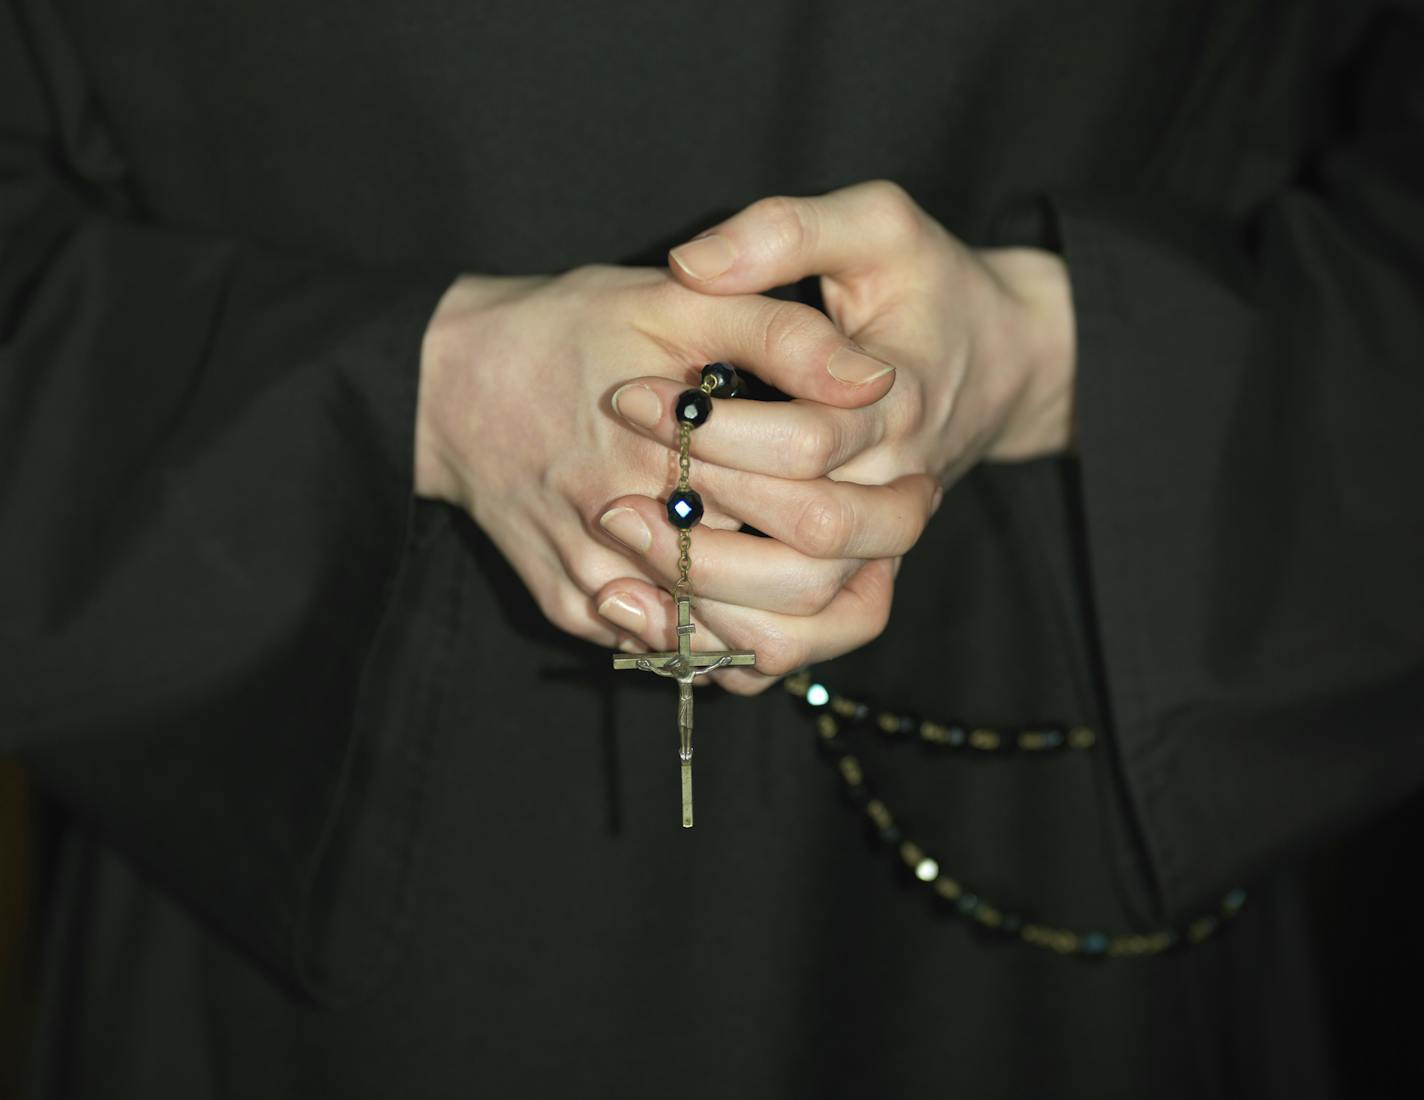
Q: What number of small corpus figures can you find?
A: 1